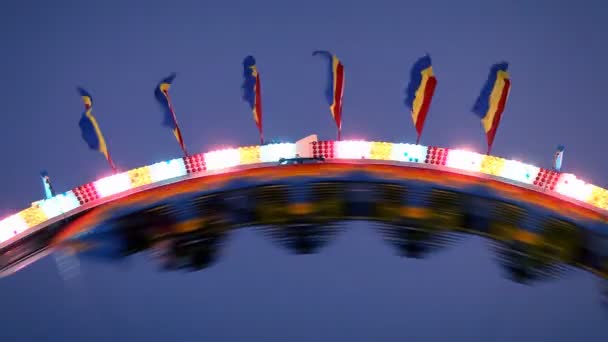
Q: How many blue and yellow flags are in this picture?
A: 6